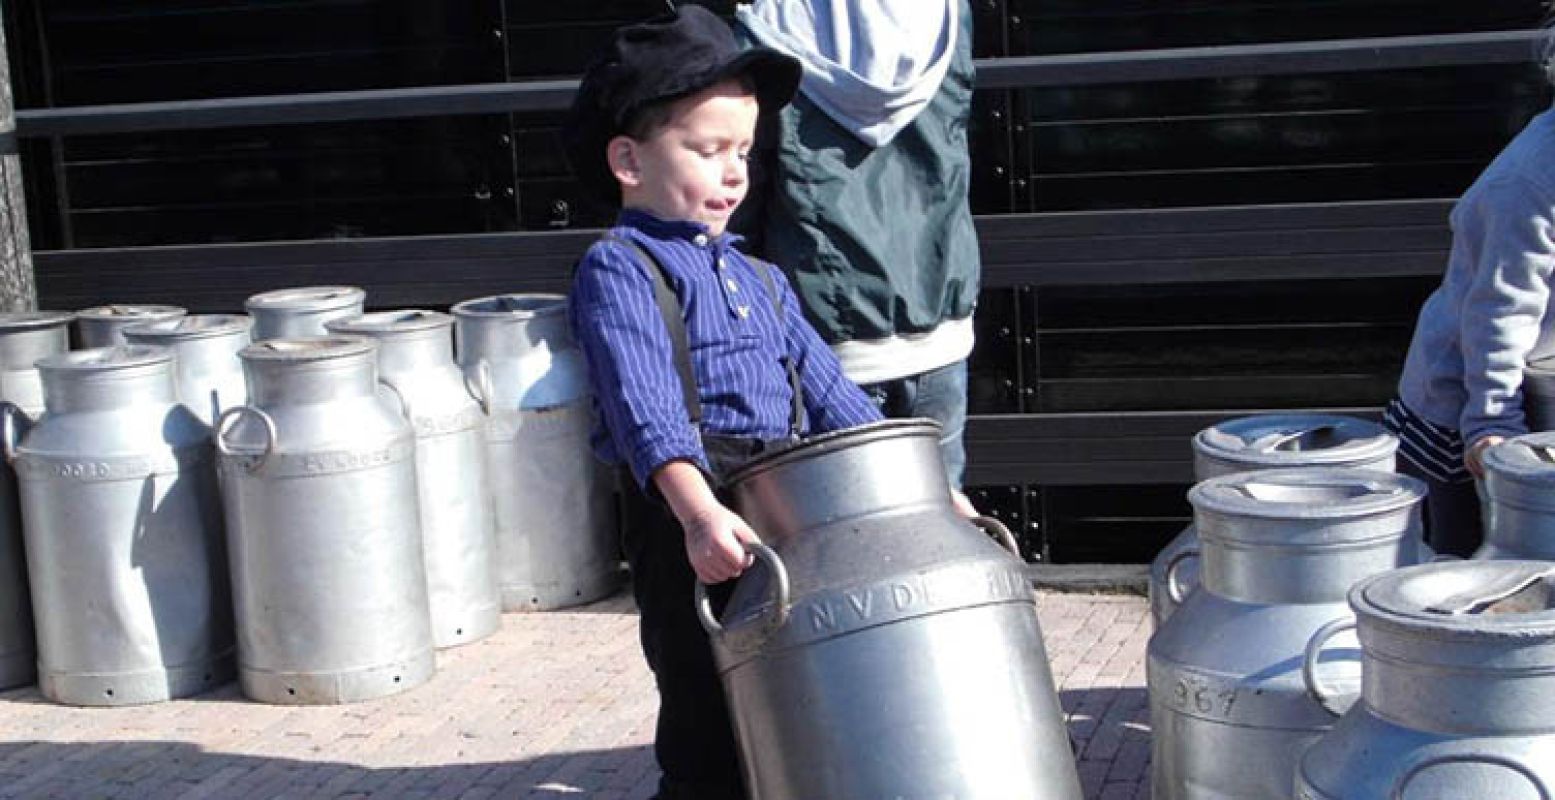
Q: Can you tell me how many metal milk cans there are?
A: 14